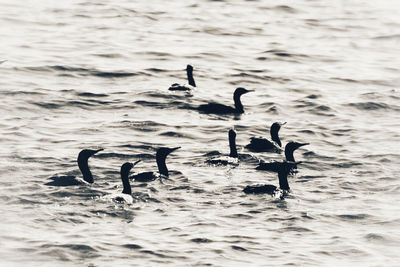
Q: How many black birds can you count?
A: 9